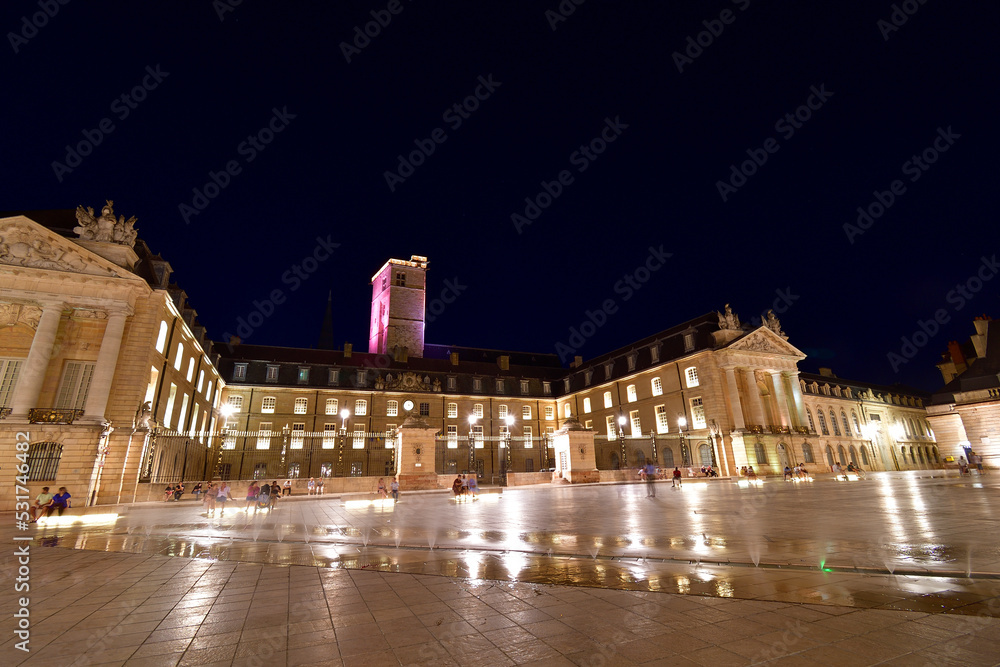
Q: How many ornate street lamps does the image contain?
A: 6